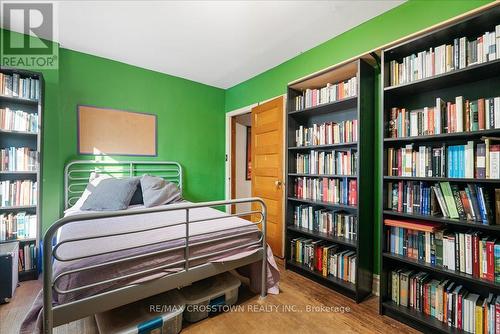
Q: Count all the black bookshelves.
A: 3